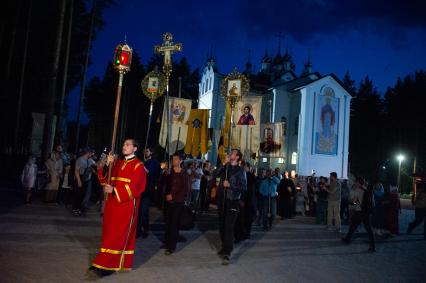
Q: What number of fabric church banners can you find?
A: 5